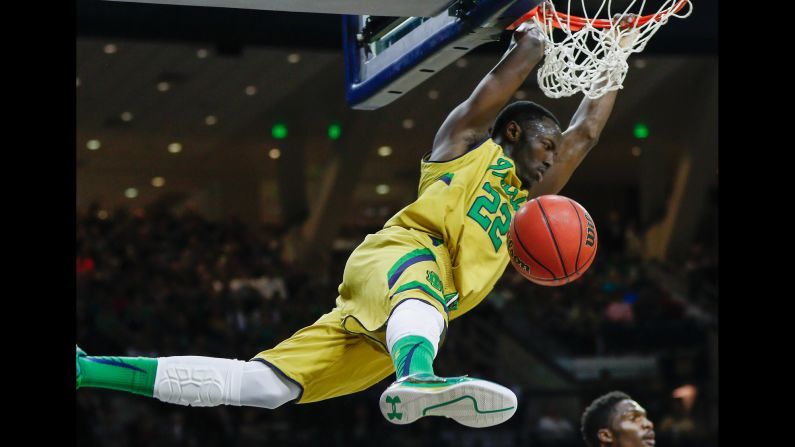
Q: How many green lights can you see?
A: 3